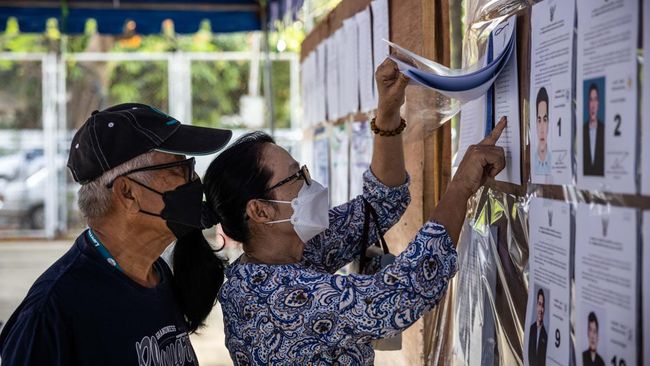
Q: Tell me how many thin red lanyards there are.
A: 0